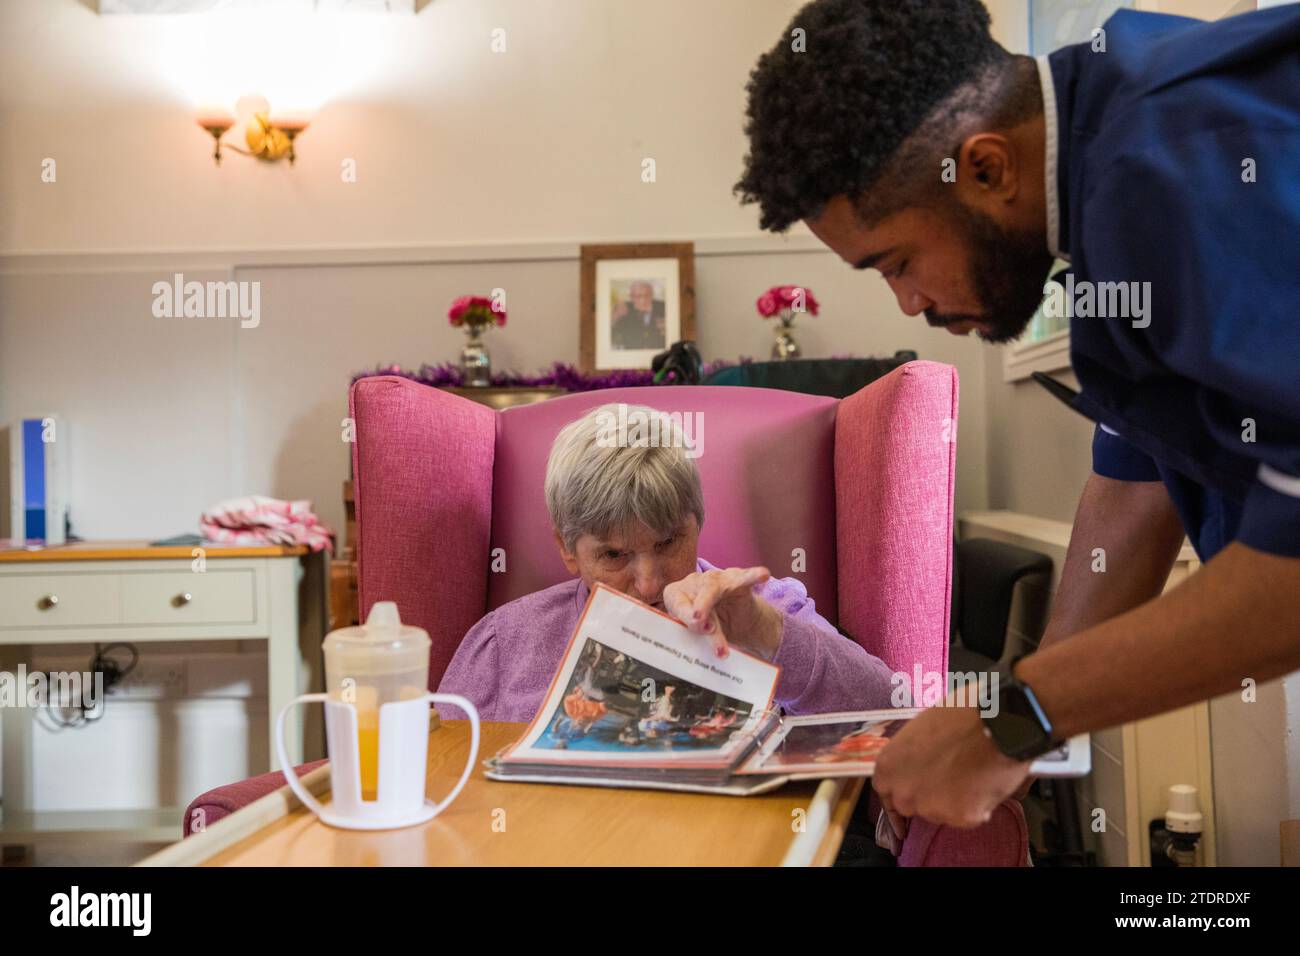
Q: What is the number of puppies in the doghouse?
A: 0